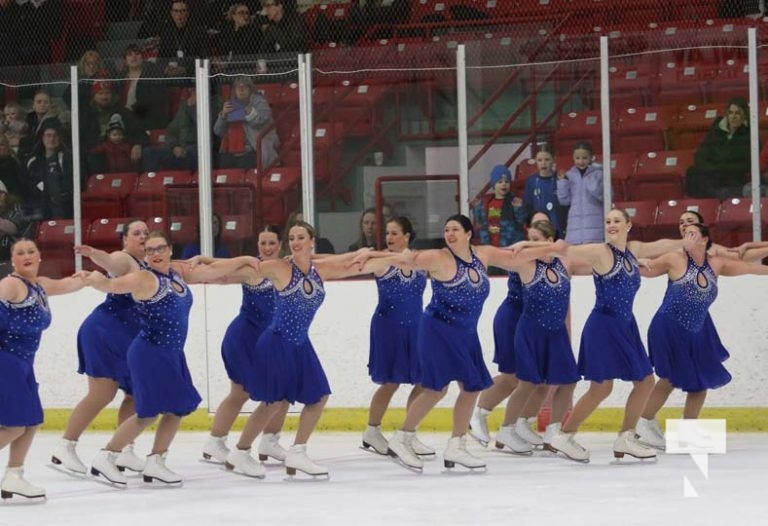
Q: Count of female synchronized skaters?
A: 12